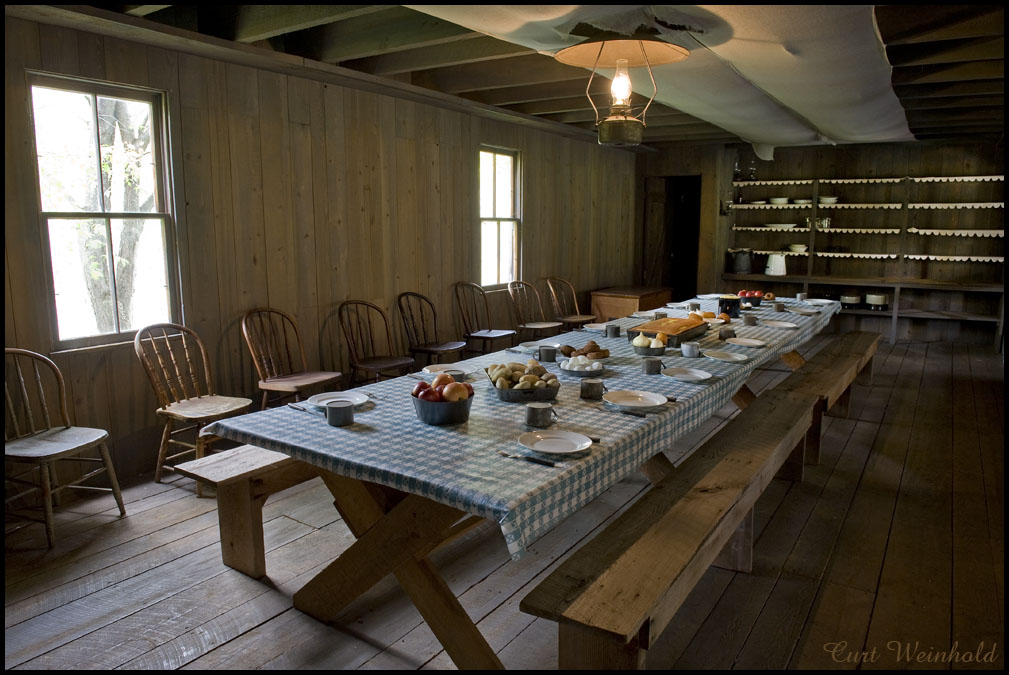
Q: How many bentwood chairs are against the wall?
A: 8